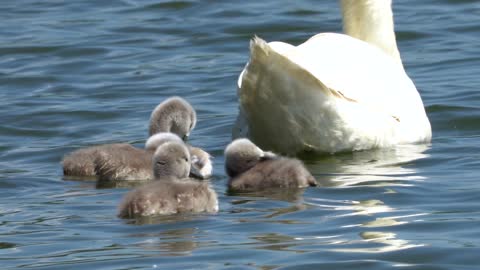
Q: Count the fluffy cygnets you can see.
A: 4